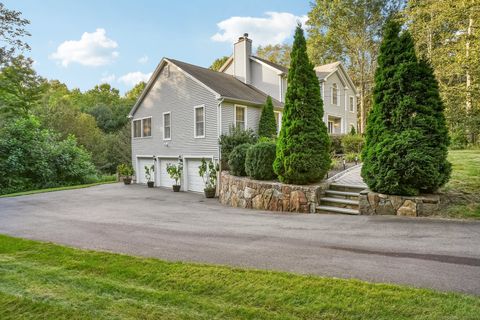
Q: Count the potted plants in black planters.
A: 4